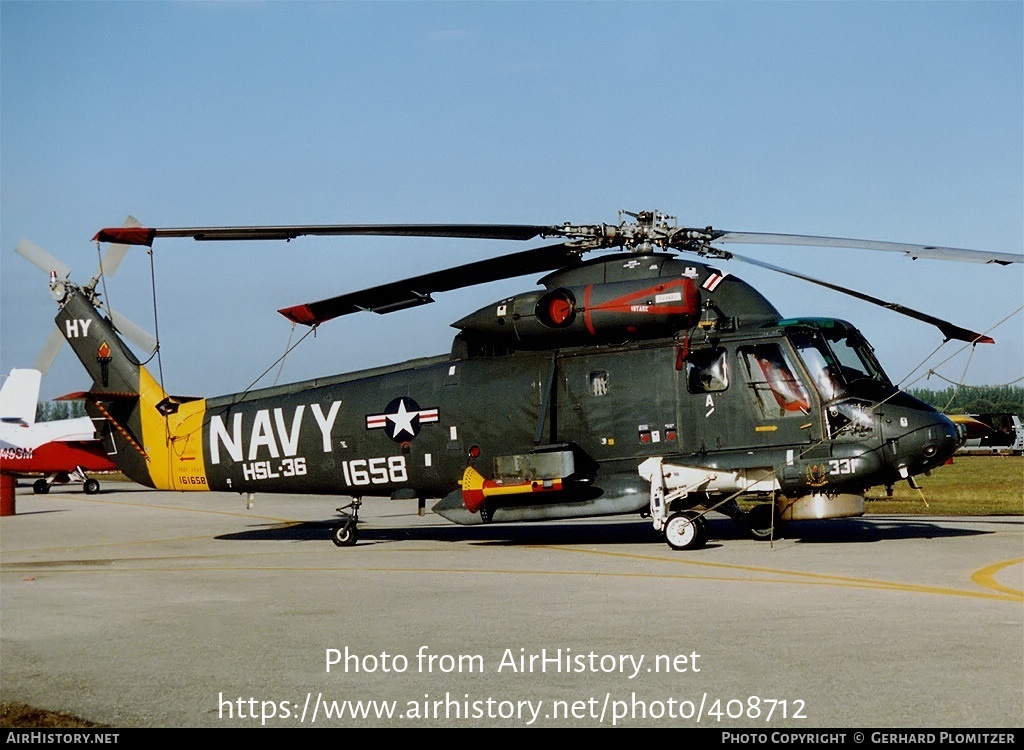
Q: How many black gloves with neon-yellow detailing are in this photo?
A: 0